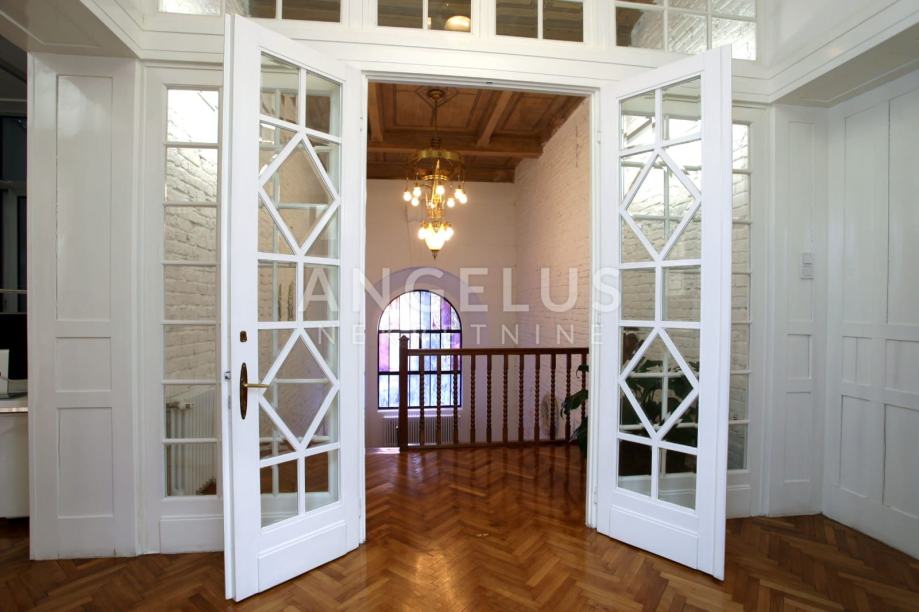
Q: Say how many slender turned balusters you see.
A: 11